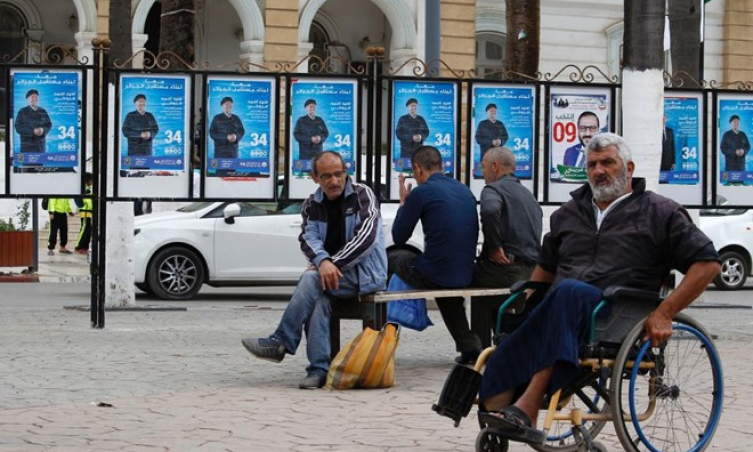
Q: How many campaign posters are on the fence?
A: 9